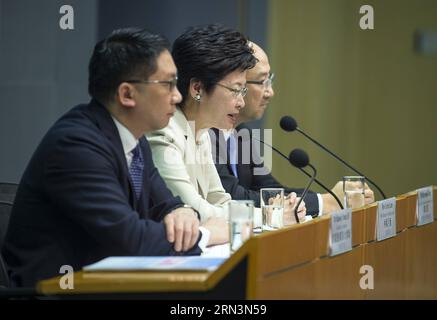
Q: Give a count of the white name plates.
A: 3